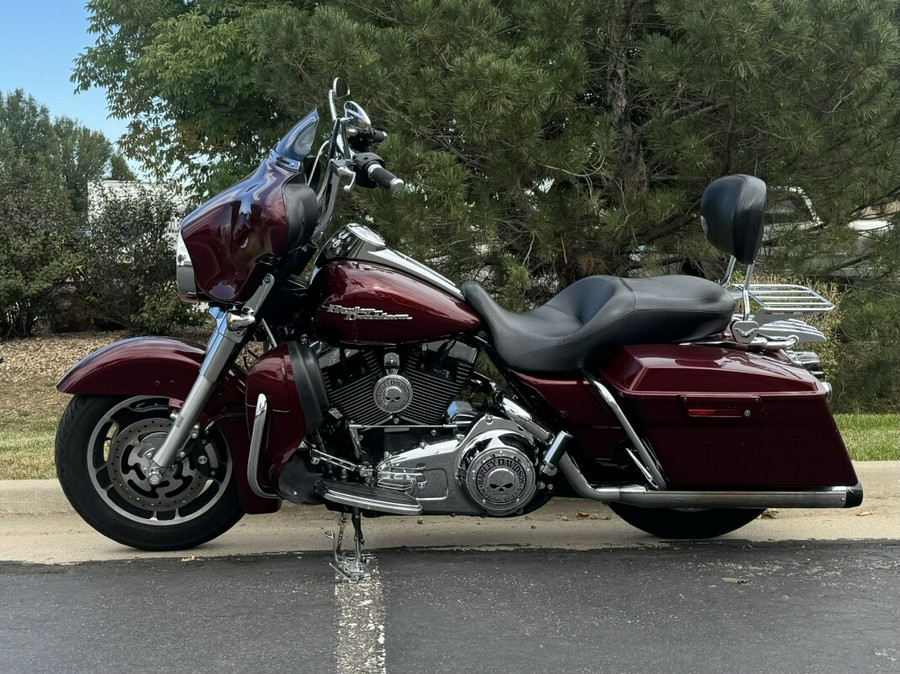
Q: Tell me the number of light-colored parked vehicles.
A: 1